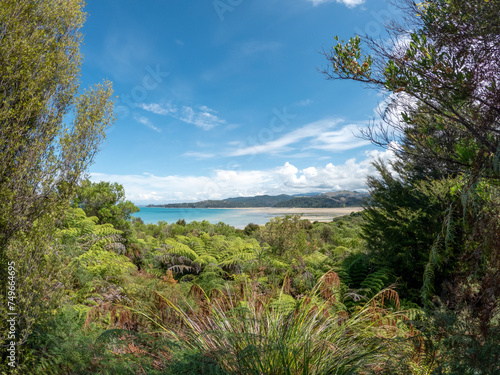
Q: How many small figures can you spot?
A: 0